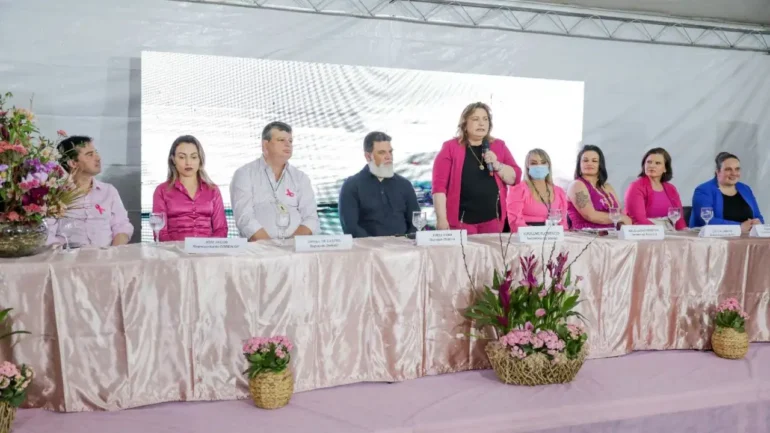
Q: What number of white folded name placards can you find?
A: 7